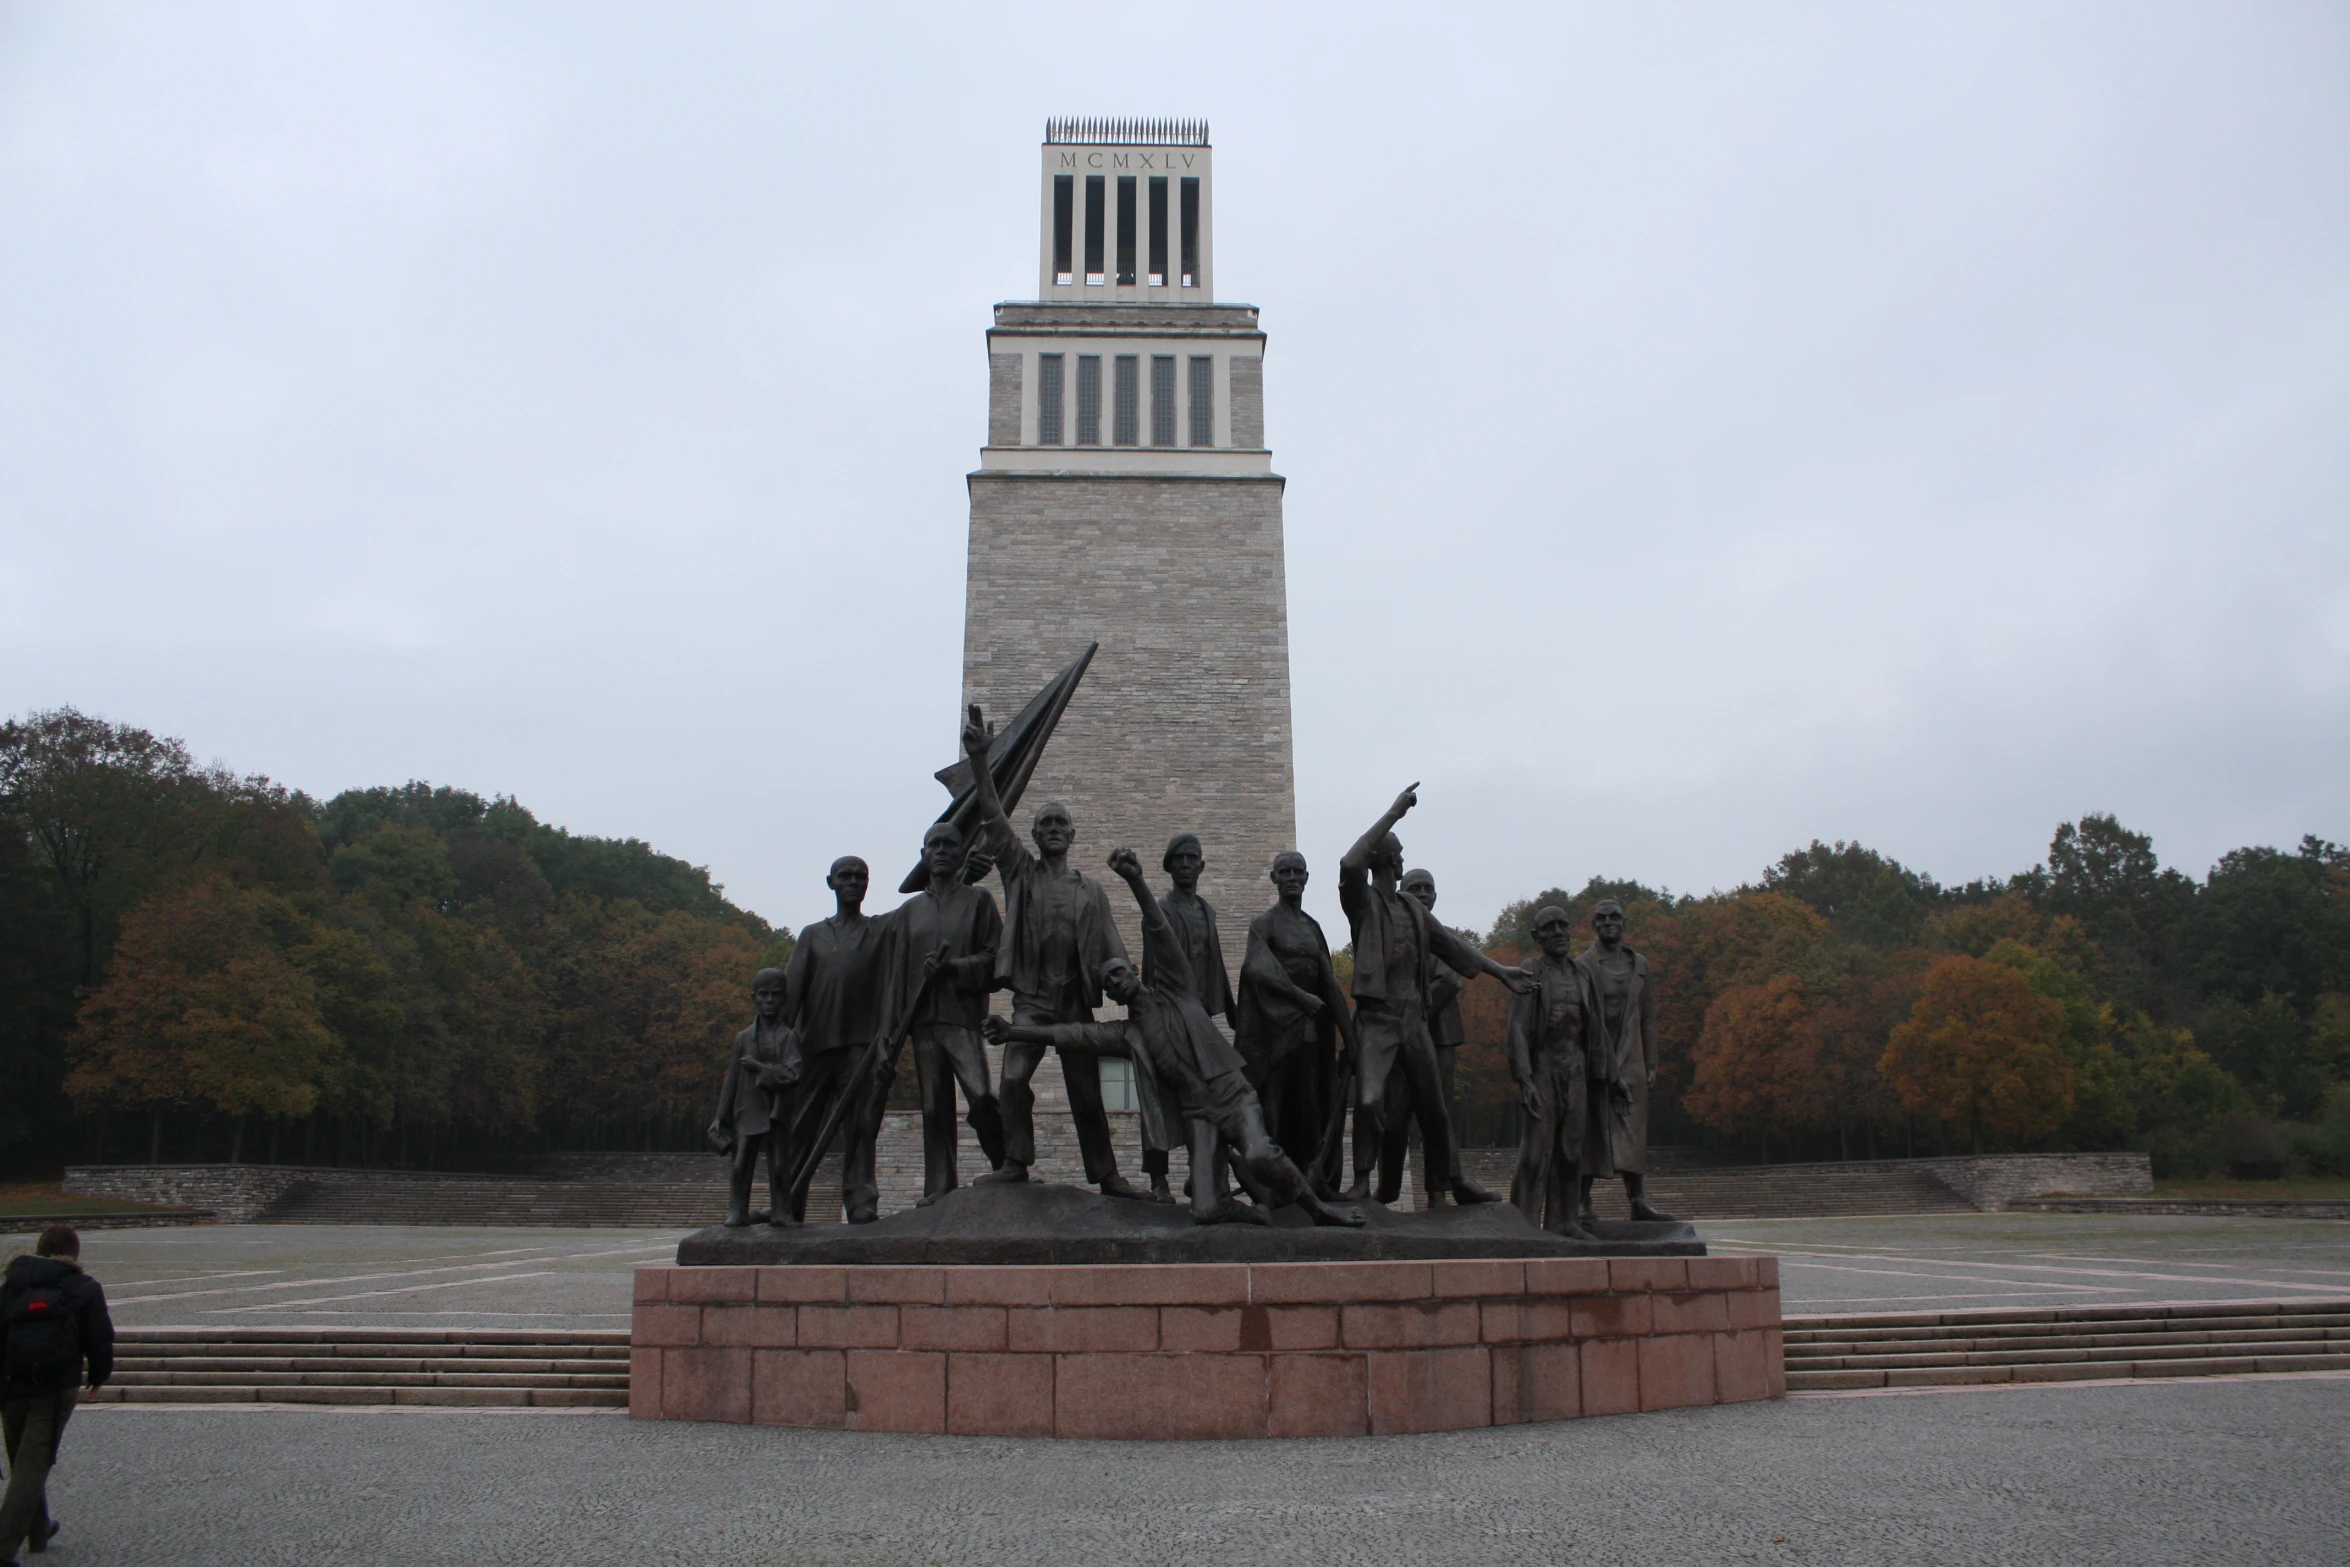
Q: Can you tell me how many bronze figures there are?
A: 11